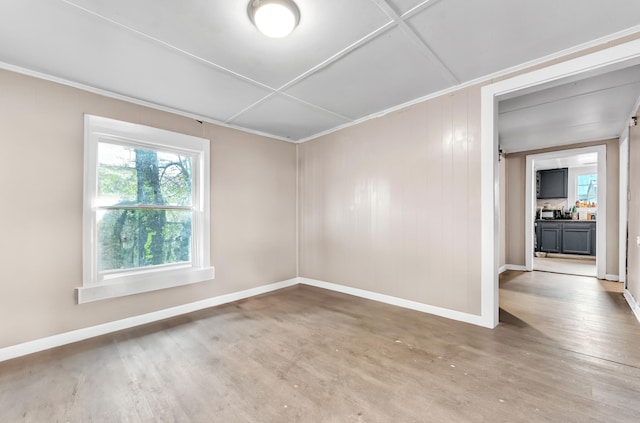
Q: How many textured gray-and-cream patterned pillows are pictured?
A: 0